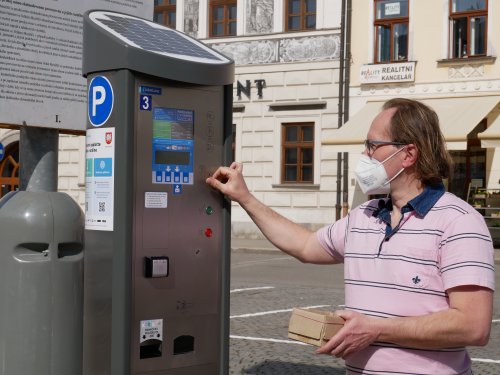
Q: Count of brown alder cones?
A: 0